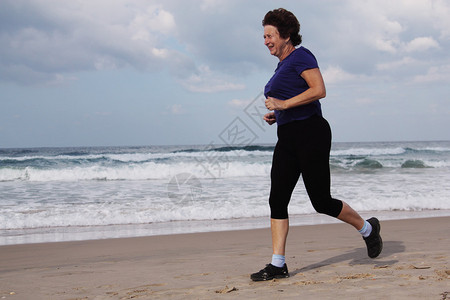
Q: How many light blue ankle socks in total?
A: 2